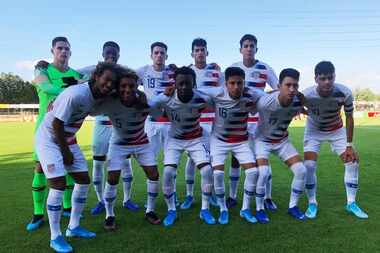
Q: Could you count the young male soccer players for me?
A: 11